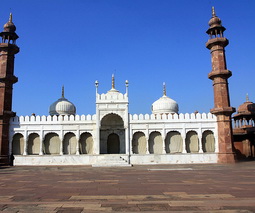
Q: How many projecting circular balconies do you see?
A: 6